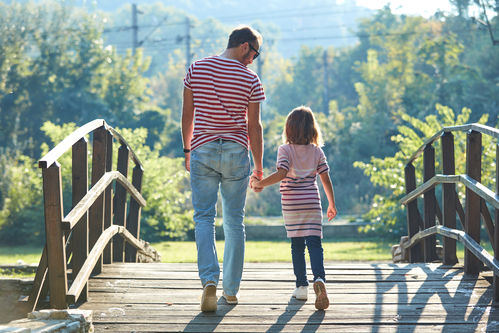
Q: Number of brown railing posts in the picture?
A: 11